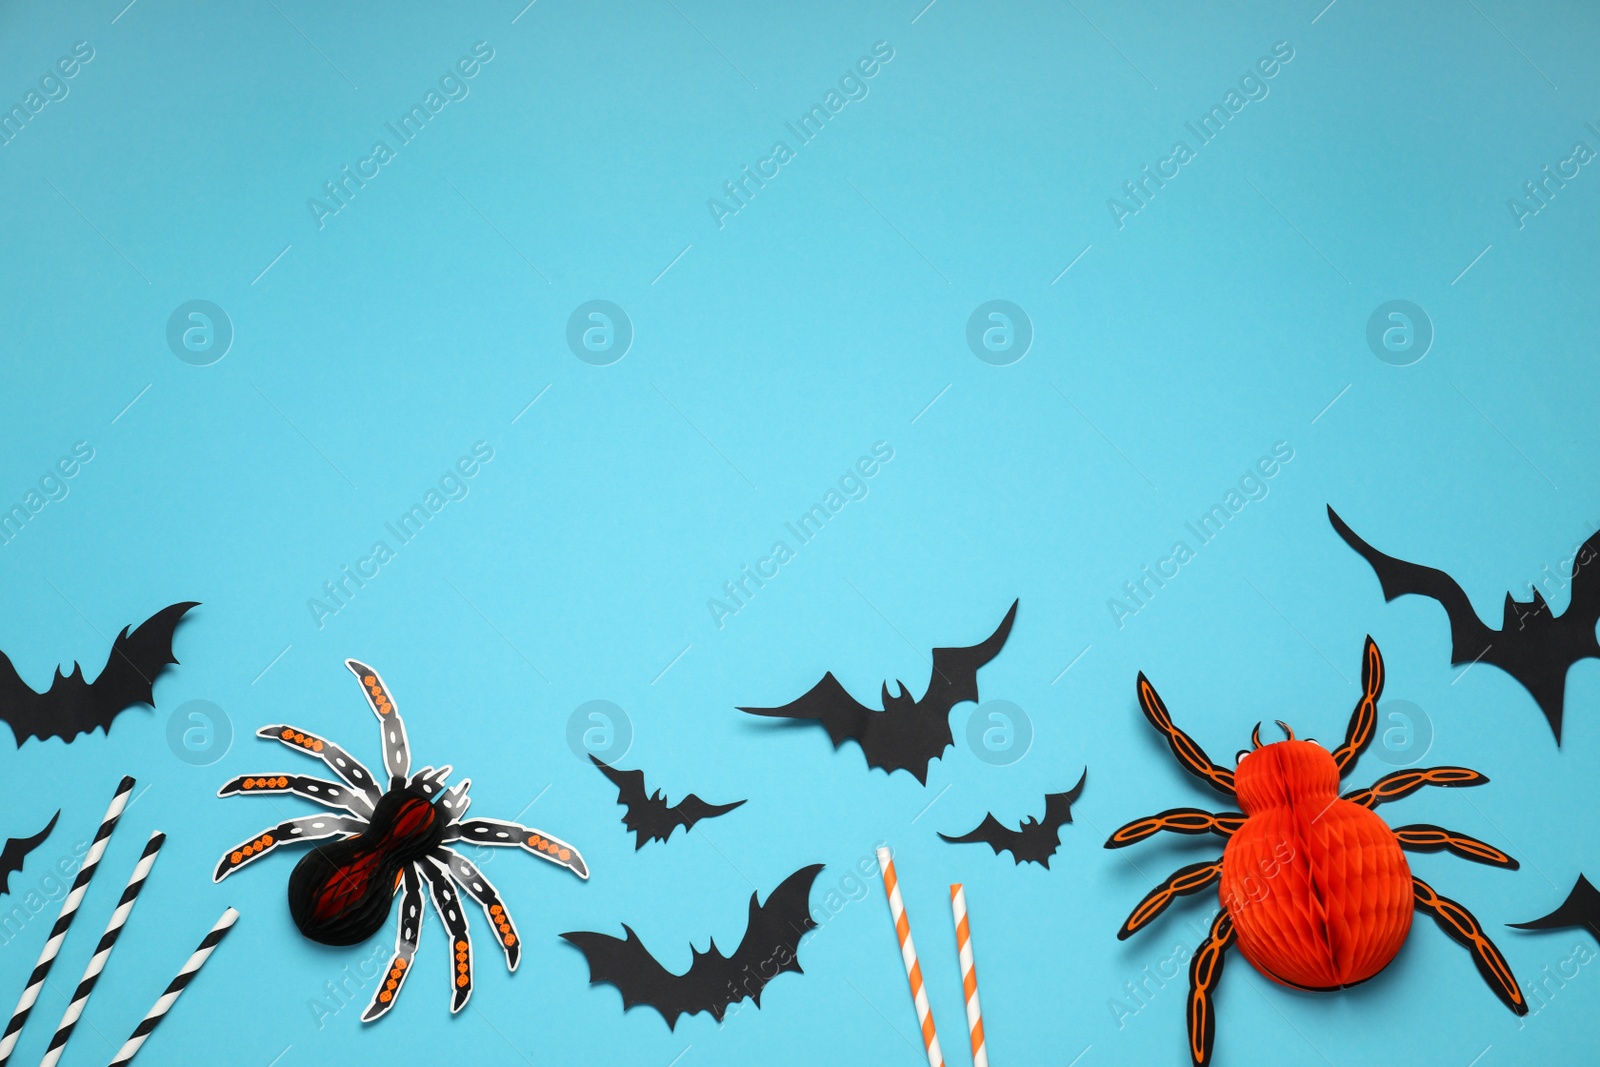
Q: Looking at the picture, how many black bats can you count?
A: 8